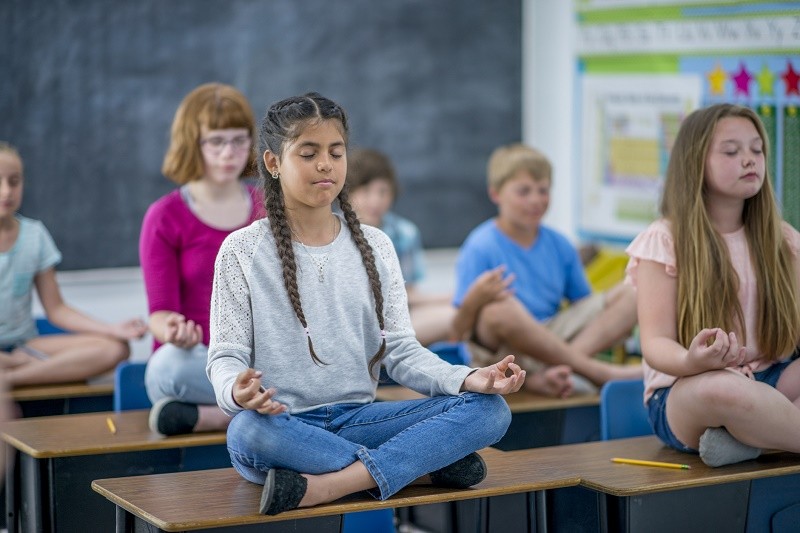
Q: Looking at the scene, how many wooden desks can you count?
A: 5